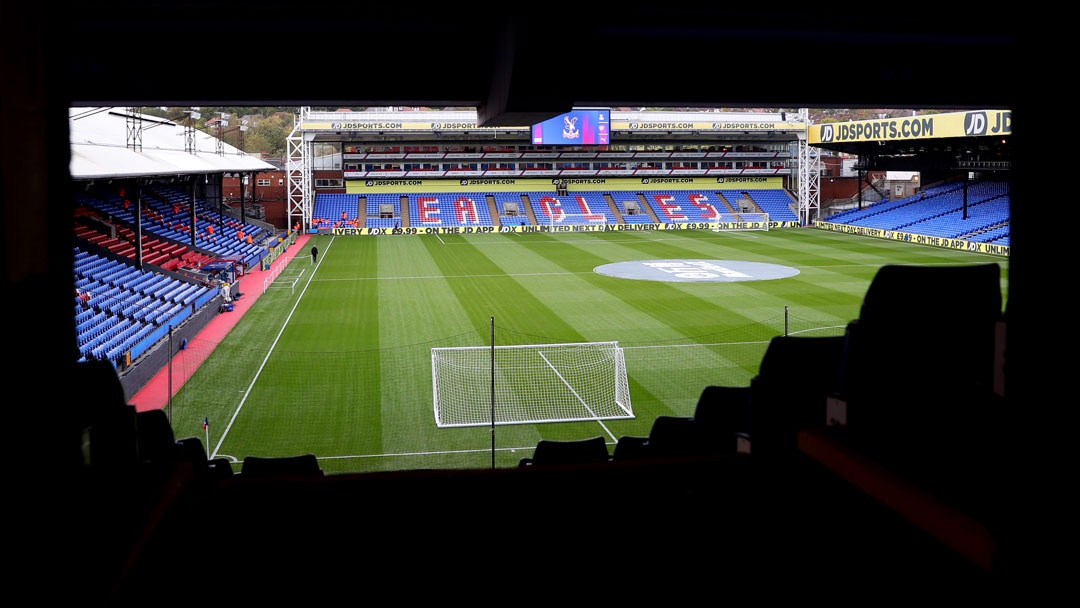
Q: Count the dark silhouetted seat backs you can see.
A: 11